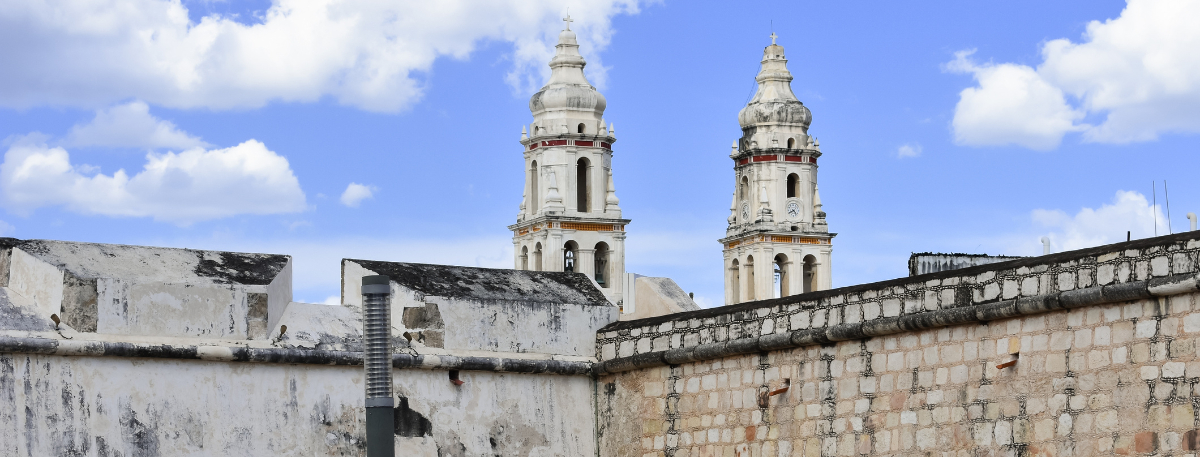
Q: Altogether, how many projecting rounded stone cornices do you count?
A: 2